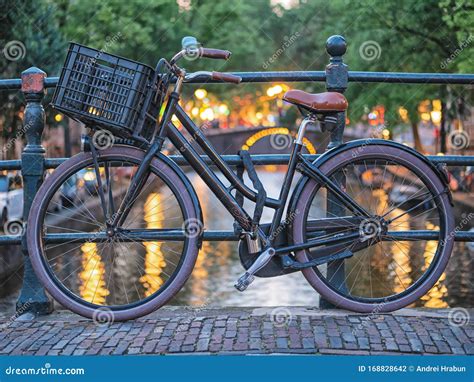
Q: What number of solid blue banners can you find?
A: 1